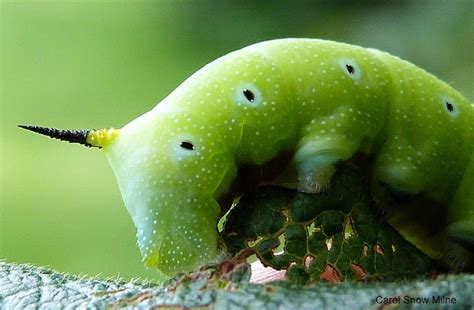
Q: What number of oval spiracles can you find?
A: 4